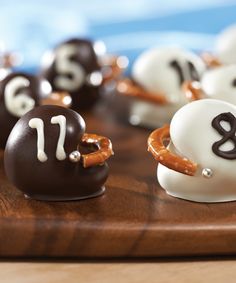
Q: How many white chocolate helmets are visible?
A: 4